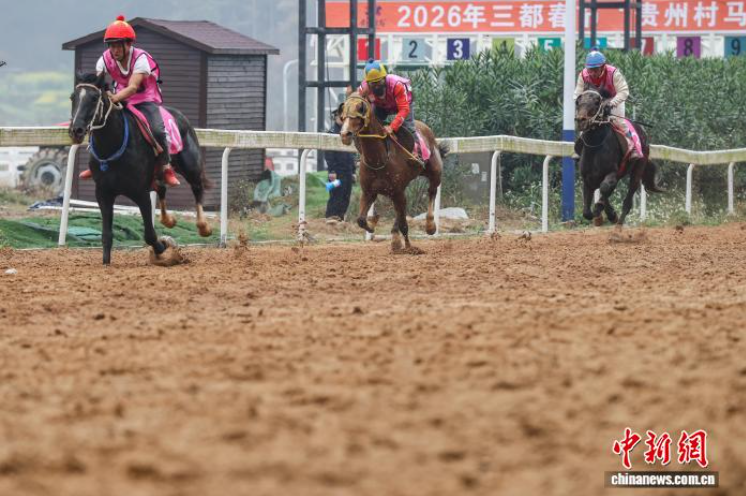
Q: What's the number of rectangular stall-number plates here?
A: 9